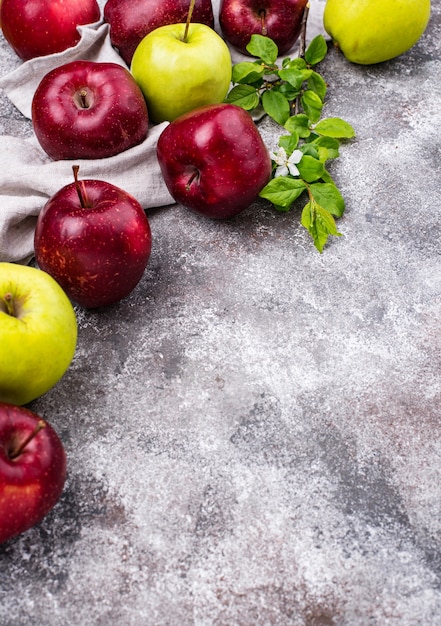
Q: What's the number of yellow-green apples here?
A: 3